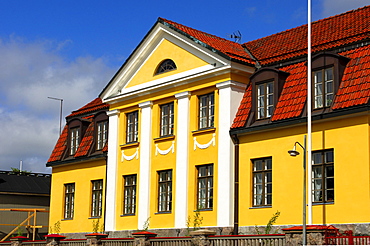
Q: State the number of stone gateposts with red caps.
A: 5